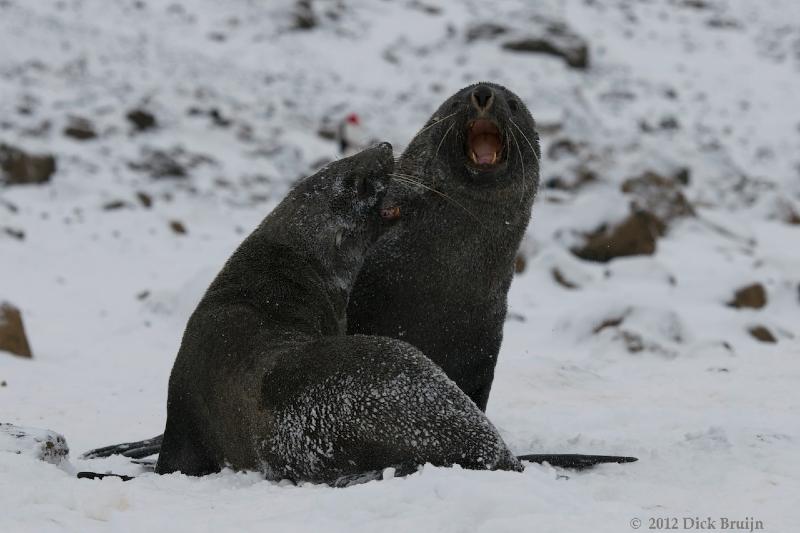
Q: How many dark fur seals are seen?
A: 2